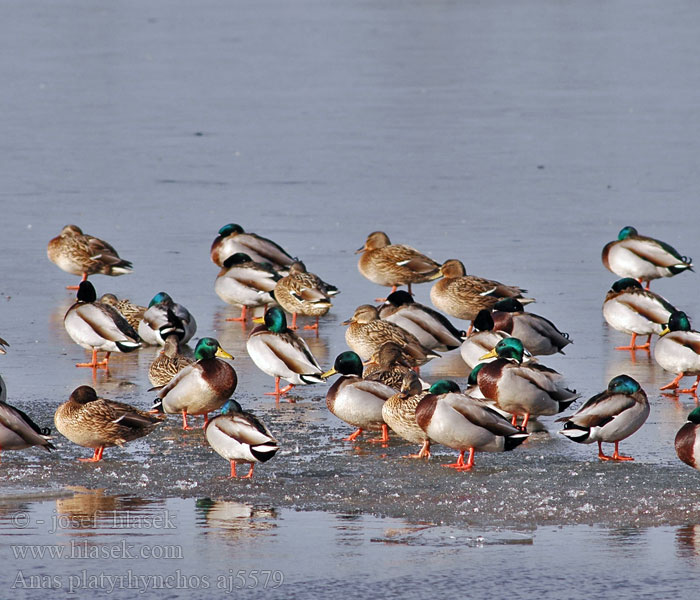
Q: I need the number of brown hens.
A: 10